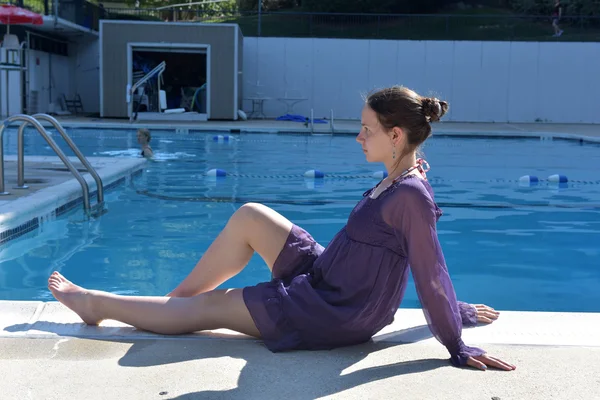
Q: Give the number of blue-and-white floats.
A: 7